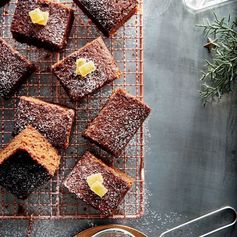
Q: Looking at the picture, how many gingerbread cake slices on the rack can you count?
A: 8